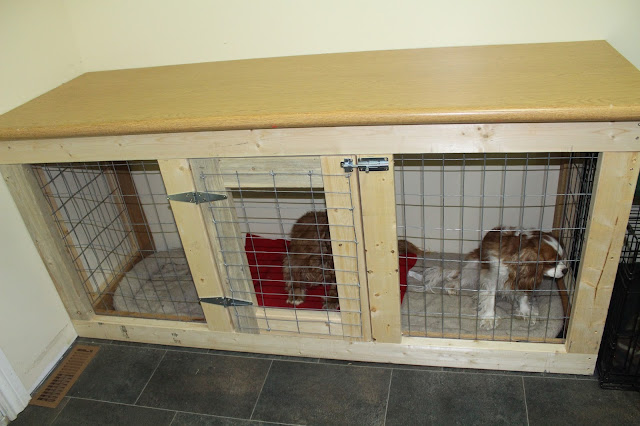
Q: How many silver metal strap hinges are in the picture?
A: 2